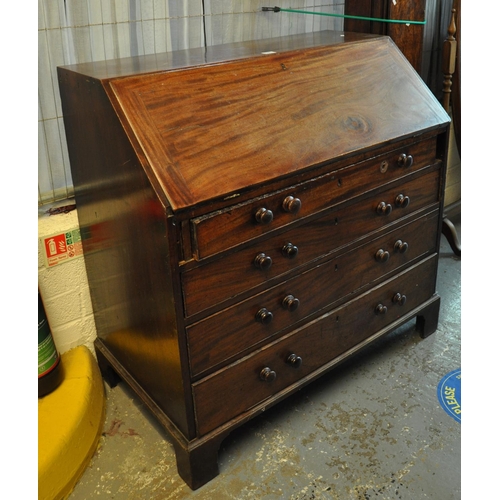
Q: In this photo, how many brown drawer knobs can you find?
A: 15